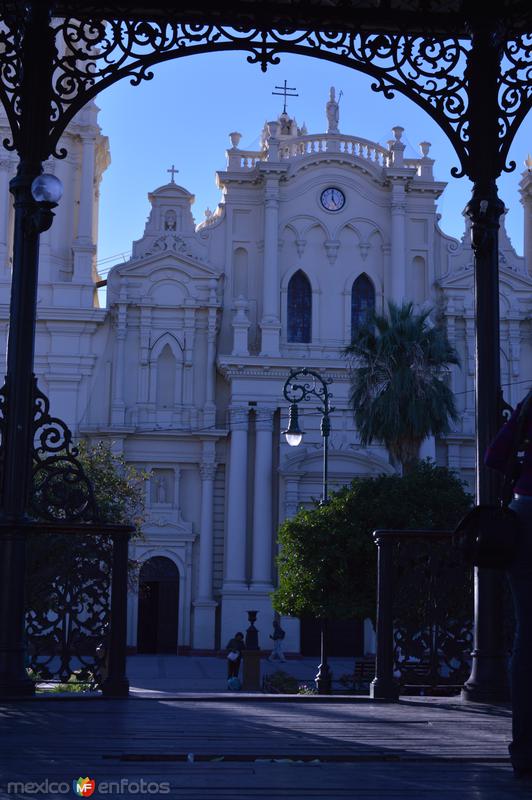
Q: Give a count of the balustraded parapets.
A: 1